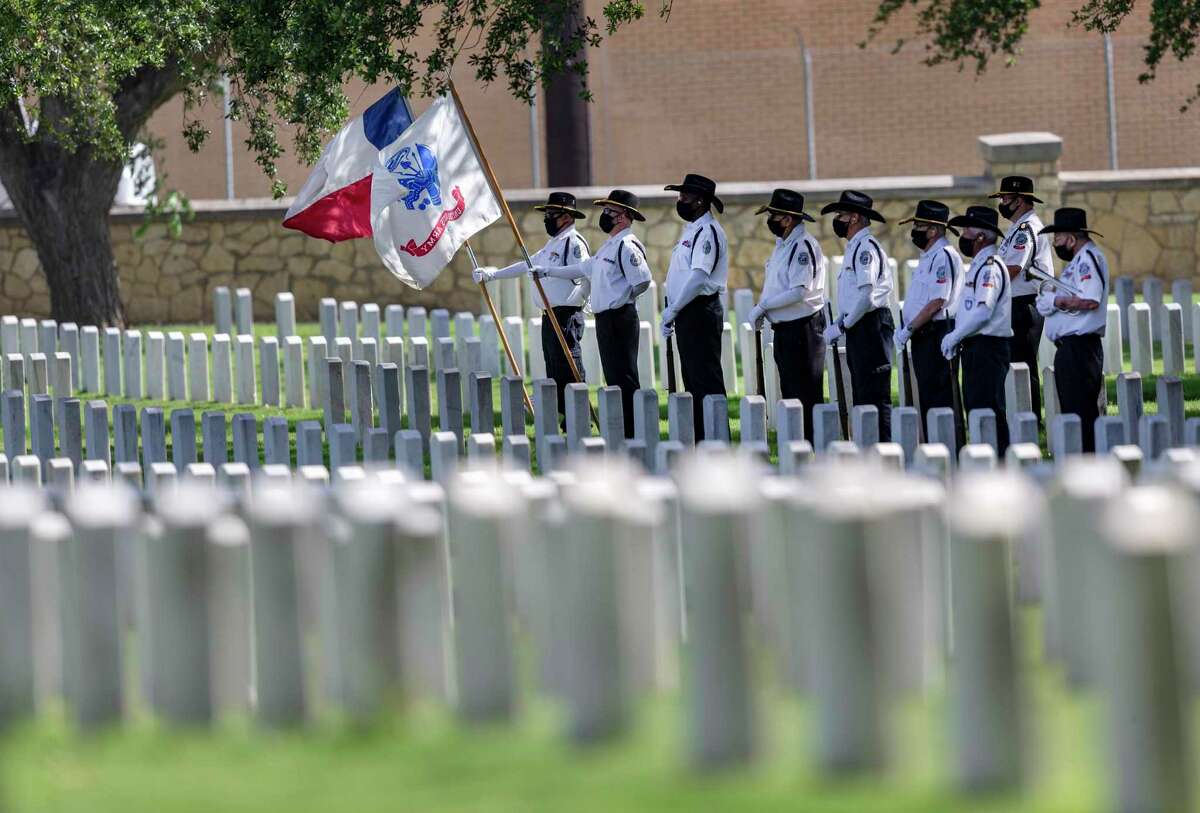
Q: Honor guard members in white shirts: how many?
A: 9